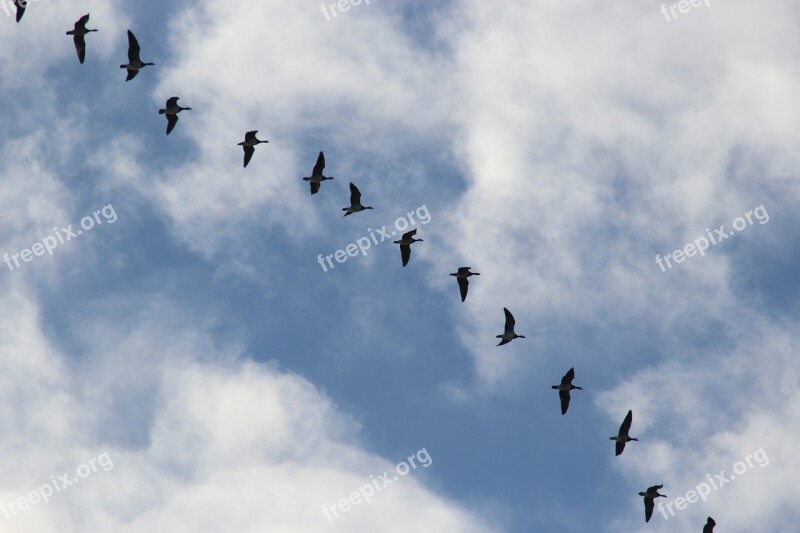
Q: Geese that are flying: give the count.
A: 14